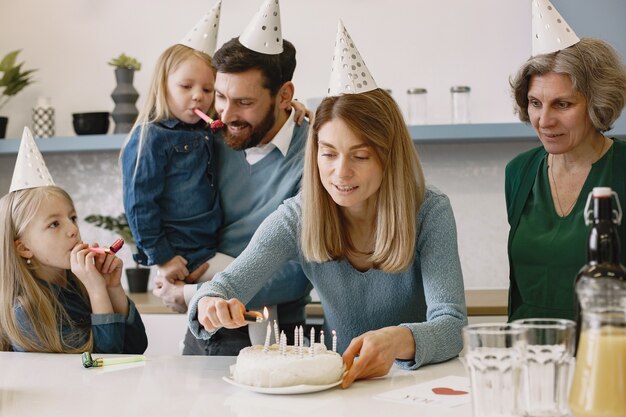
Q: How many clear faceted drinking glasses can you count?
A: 2